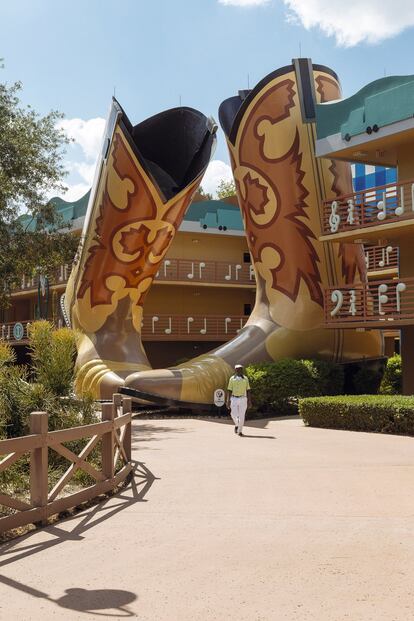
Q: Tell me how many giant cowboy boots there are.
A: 2